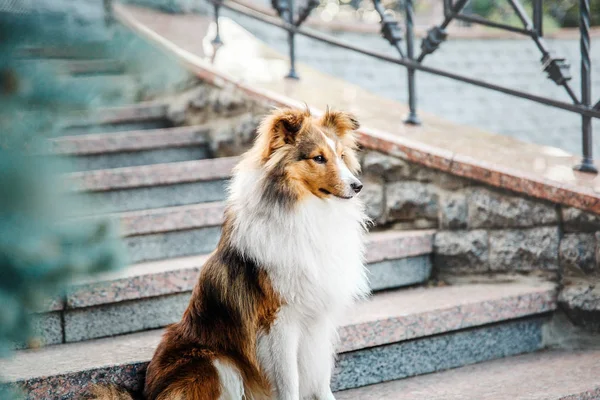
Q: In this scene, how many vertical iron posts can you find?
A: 4